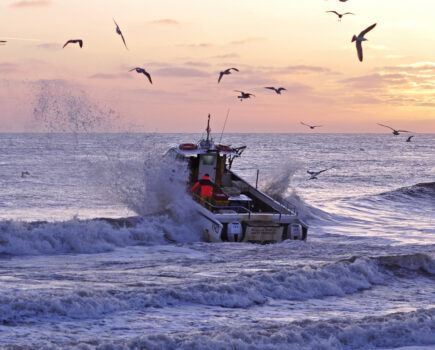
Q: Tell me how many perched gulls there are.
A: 0